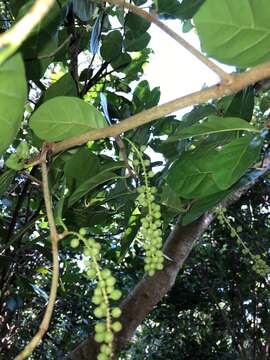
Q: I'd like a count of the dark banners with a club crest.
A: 0